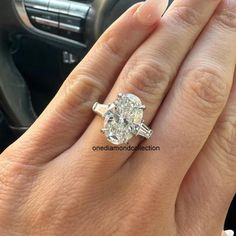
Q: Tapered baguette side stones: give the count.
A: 2